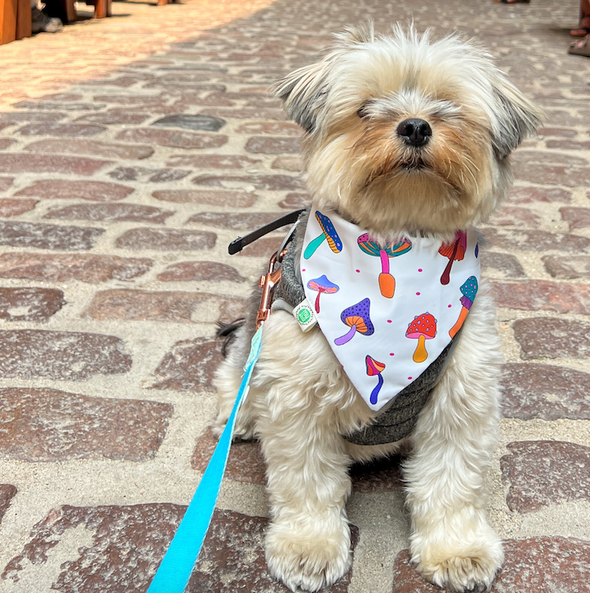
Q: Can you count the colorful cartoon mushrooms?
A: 8